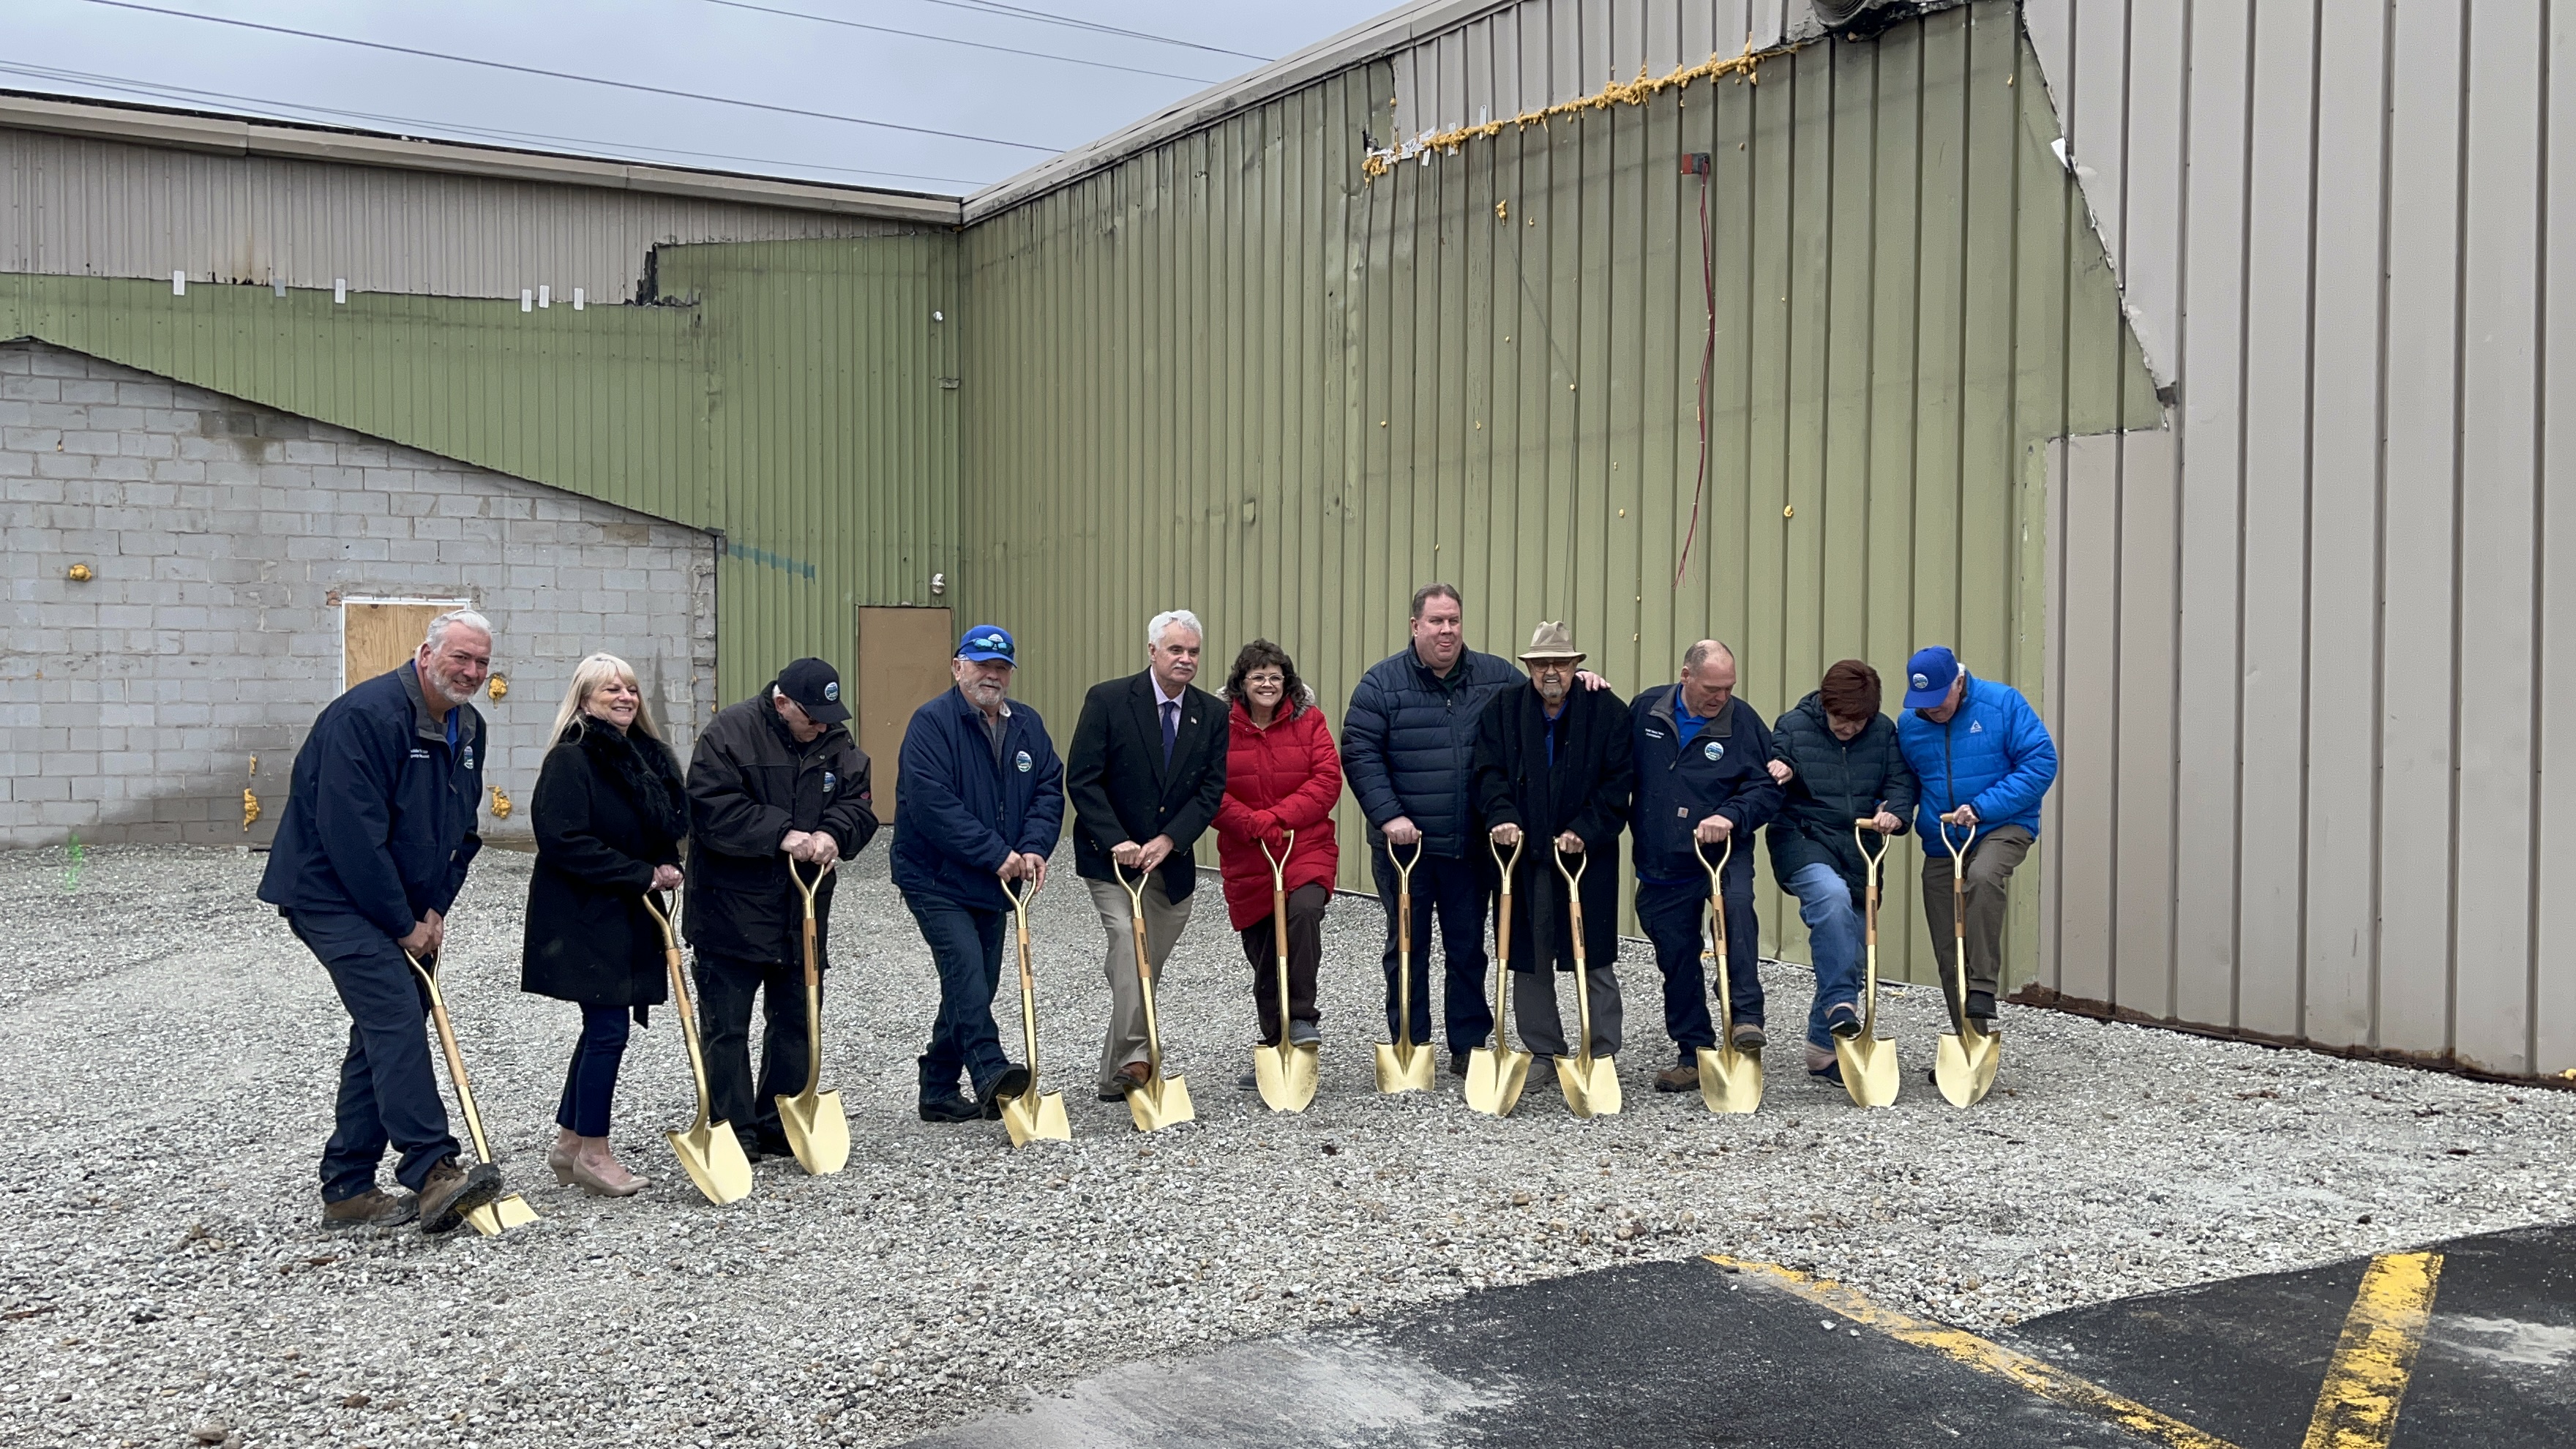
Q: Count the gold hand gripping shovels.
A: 12